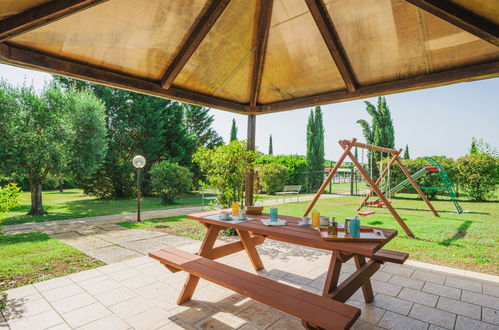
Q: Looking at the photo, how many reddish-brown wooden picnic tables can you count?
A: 1